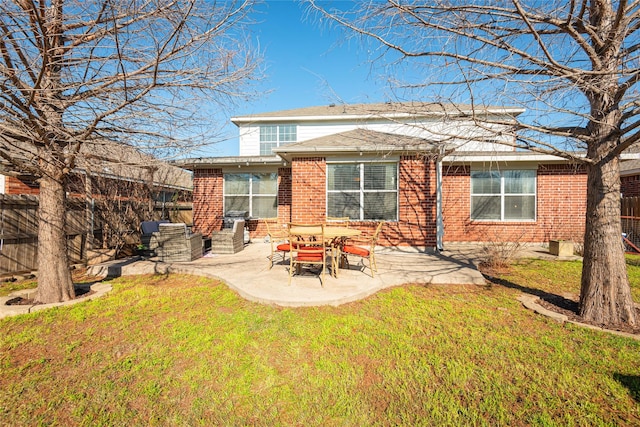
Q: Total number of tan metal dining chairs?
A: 4